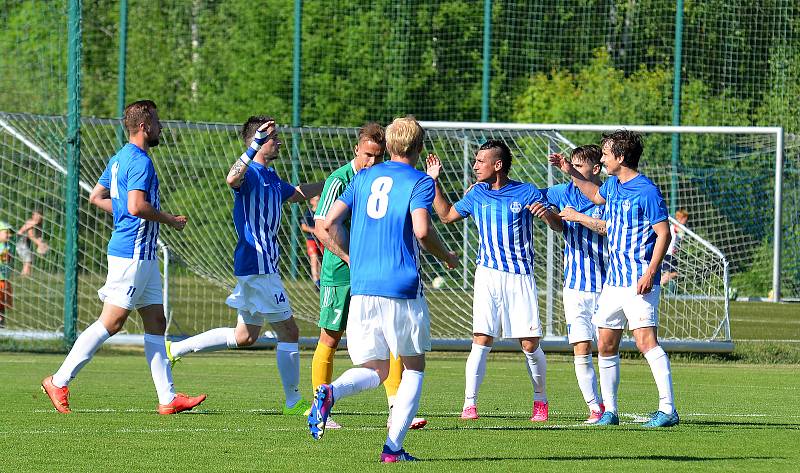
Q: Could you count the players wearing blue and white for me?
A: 6